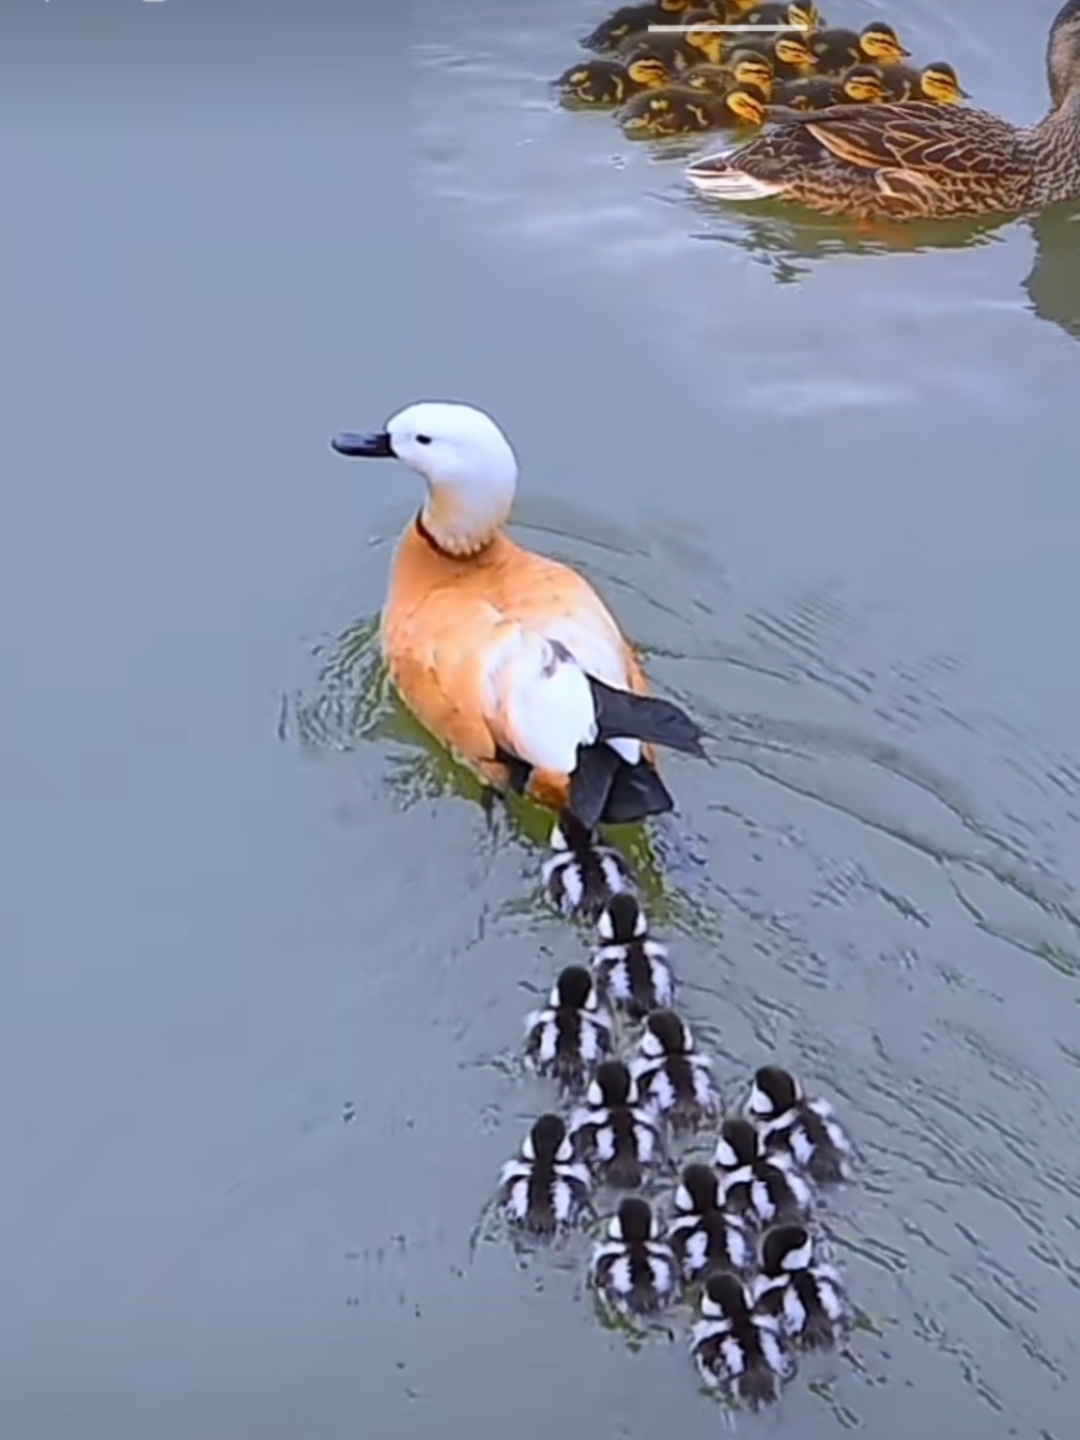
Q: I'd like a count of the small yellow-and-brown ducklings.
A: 11